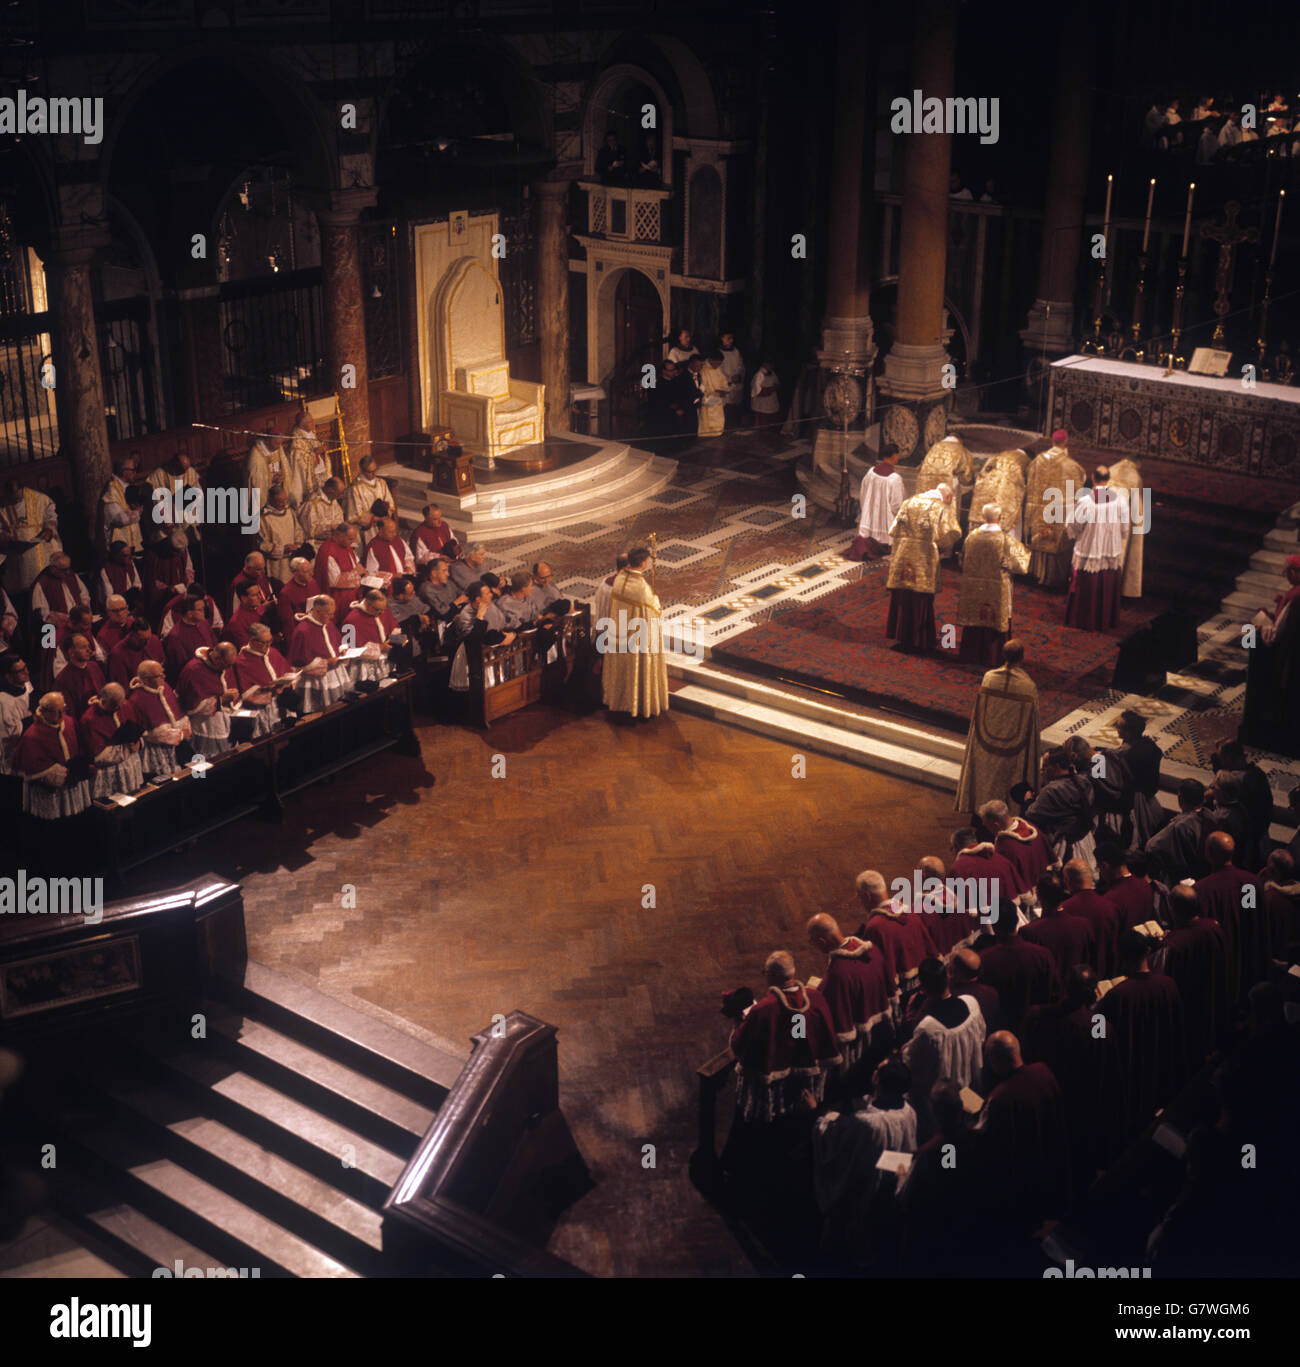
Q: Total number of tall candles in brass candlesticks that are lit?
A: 4